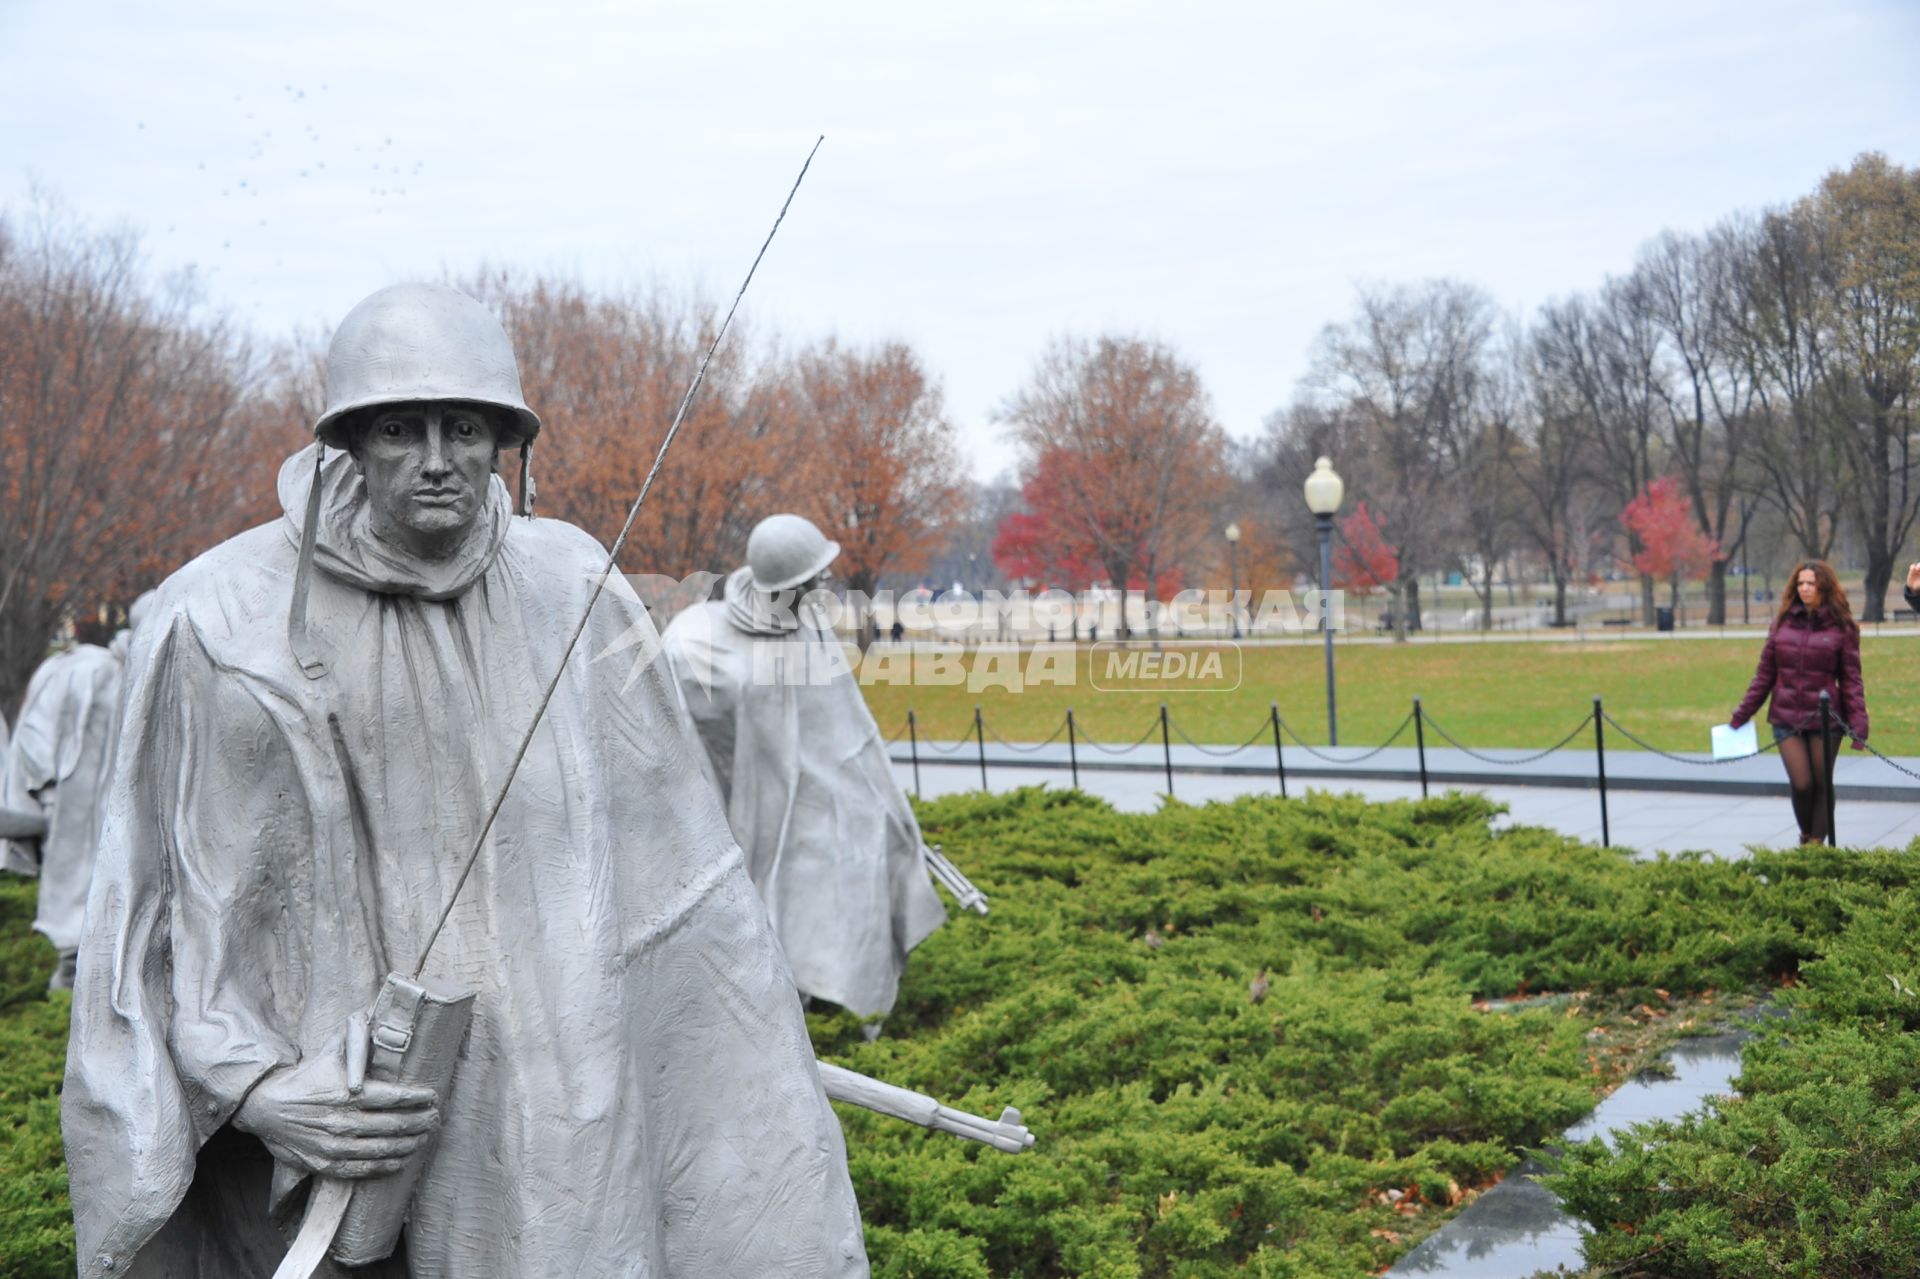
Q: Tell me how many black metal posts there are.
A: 8